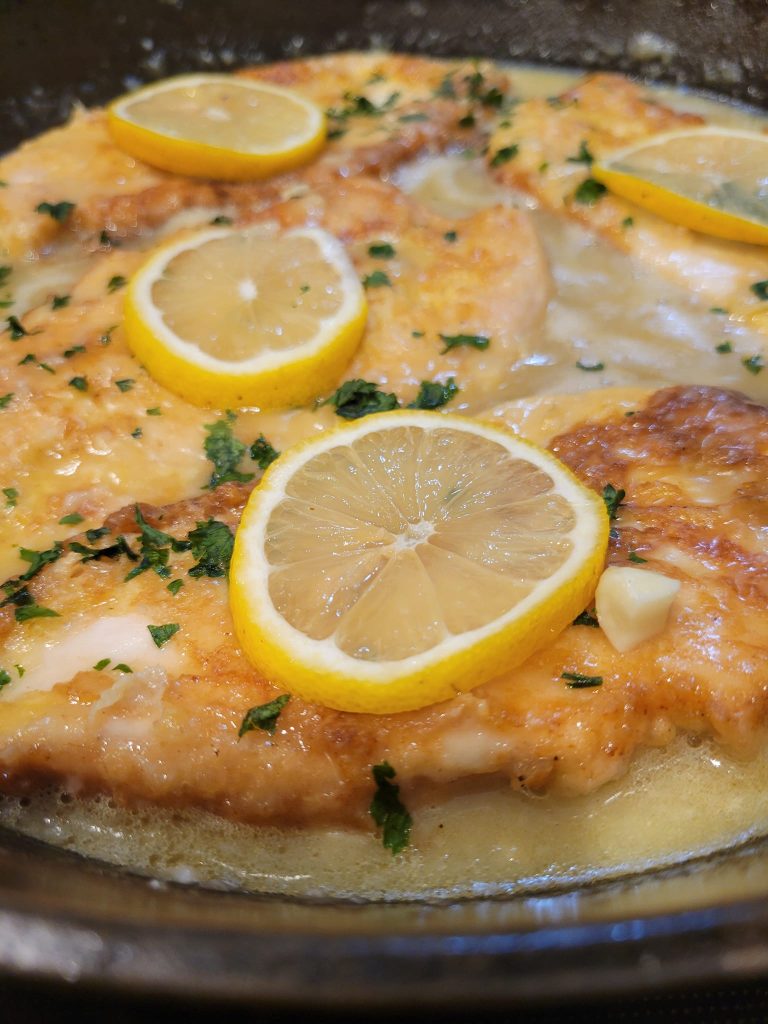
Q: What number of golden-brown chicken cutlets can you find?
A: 4